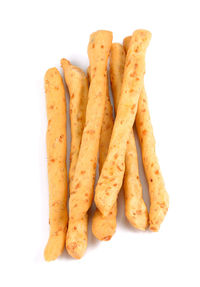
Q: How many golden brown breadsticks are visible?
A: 7